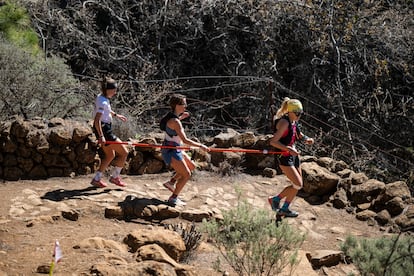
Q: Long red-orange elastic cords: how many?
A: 1